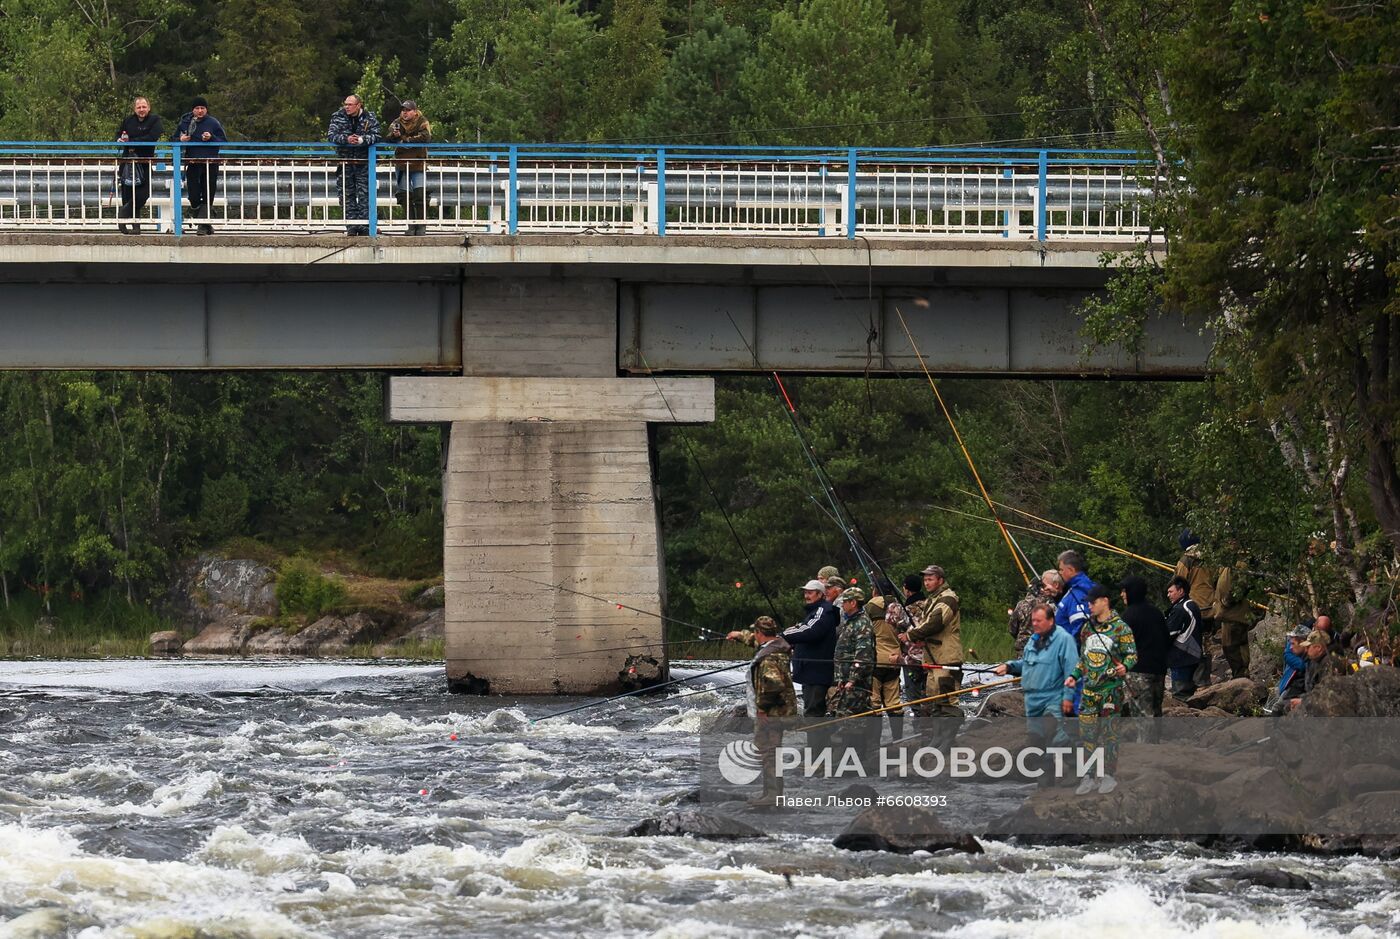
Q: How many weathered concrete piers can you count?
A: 1